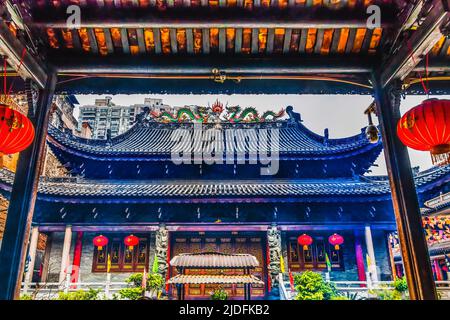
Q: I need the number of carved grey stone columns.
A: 2